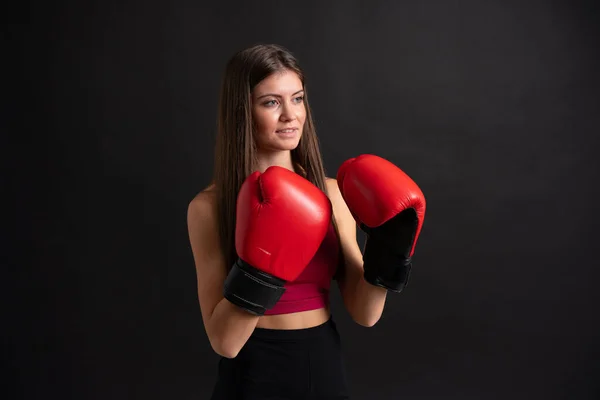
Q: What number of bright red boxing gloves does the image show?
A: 2